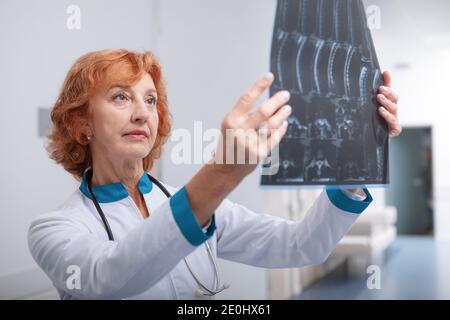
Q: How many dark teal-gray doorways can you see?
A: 1